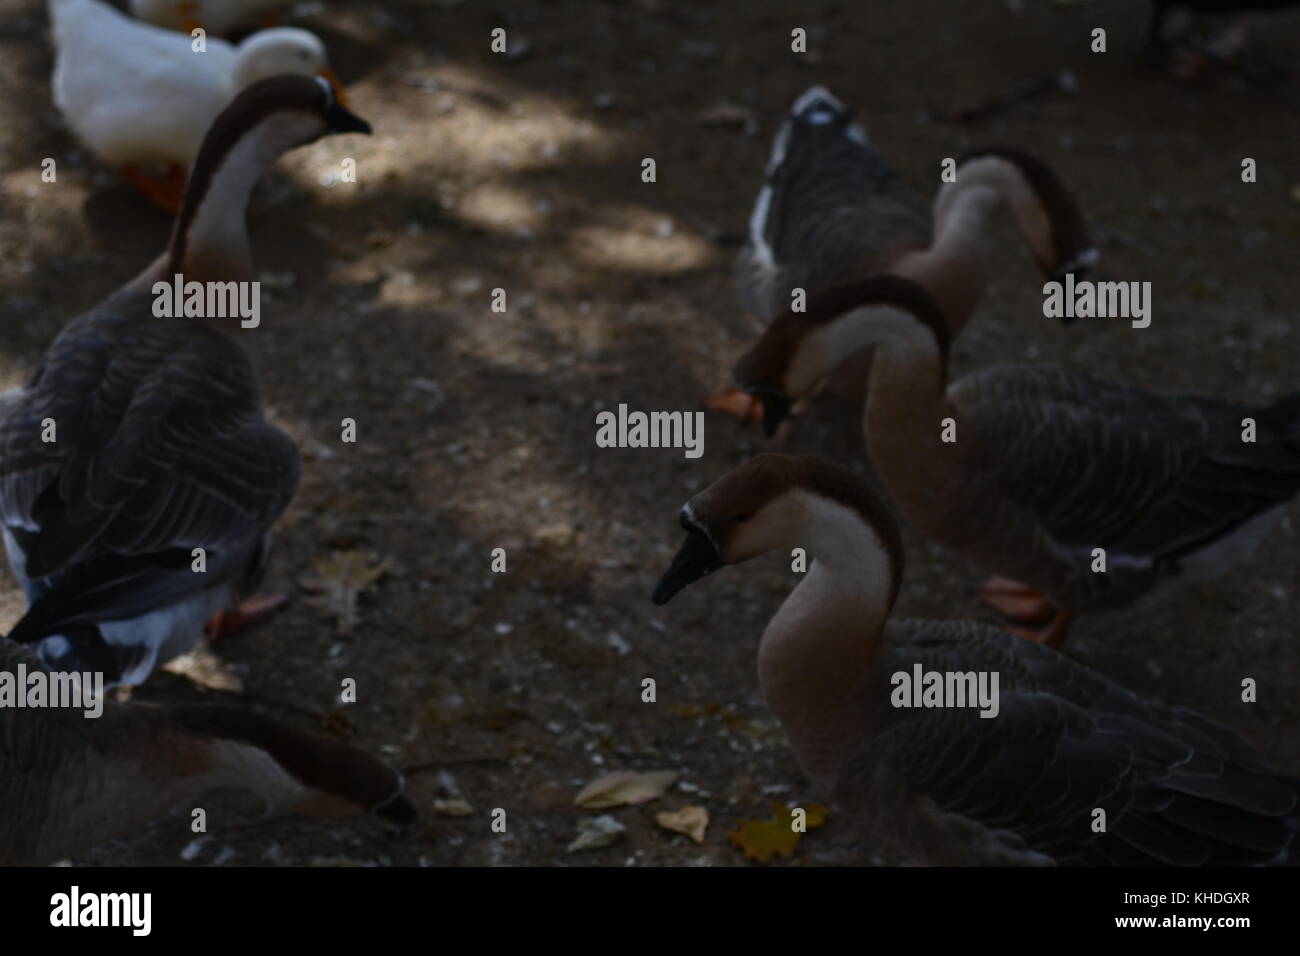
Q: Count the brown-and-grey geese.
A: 5